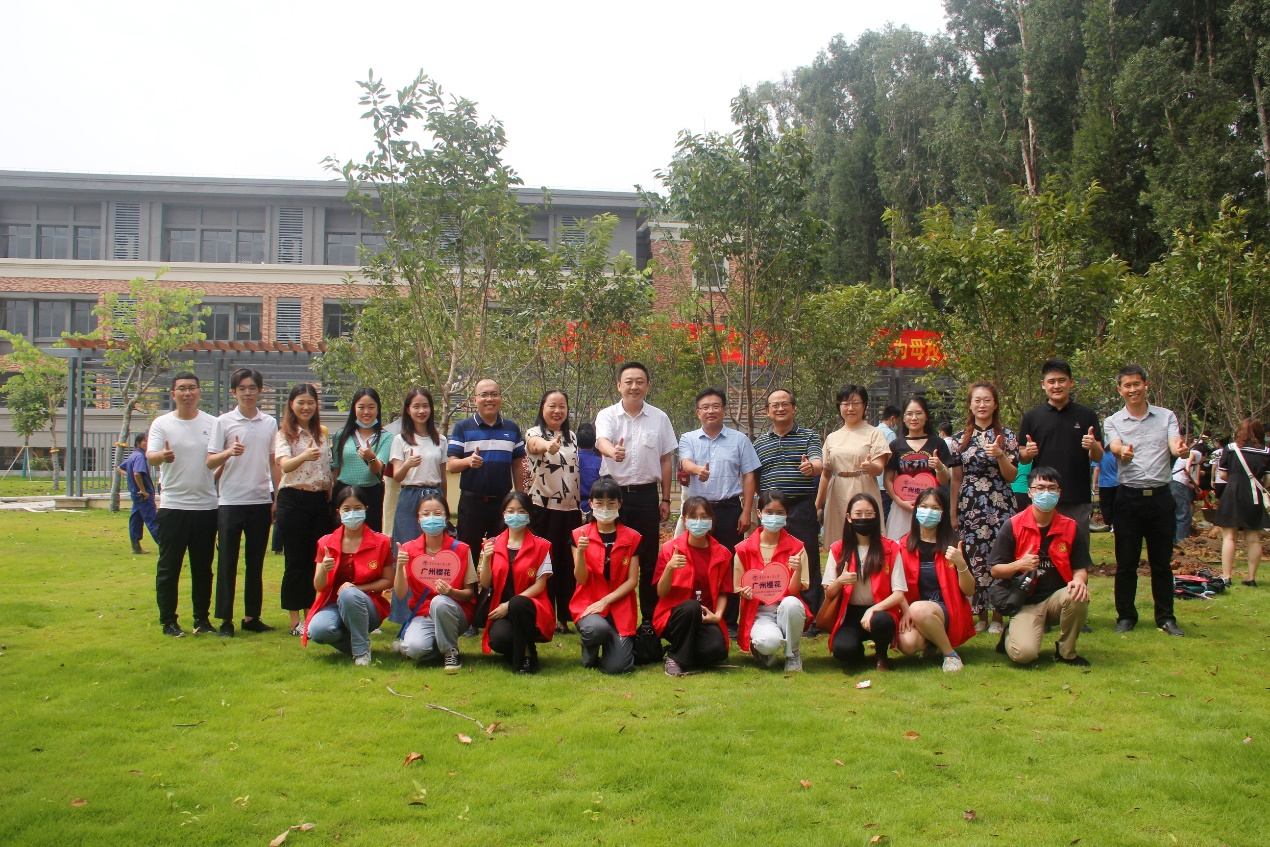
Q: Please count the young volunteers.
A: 9